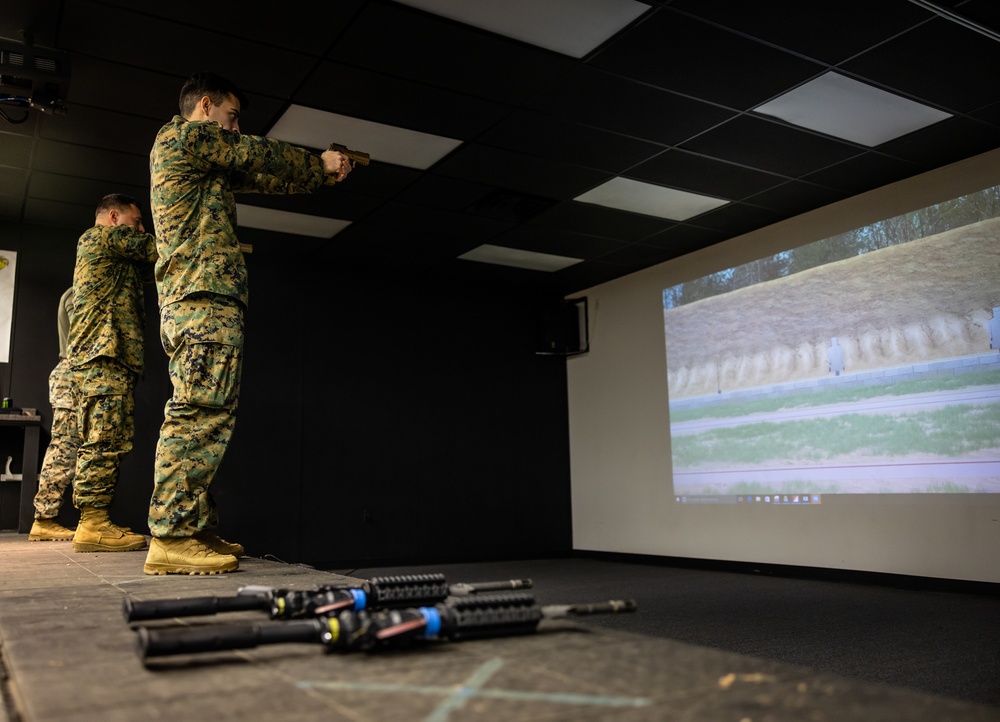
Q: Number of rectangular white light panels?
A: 6